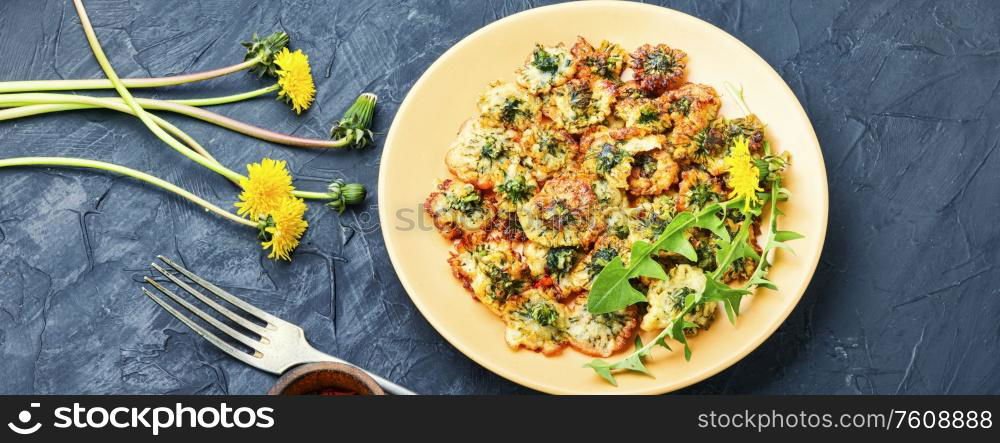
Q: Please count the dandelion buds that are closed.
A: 3